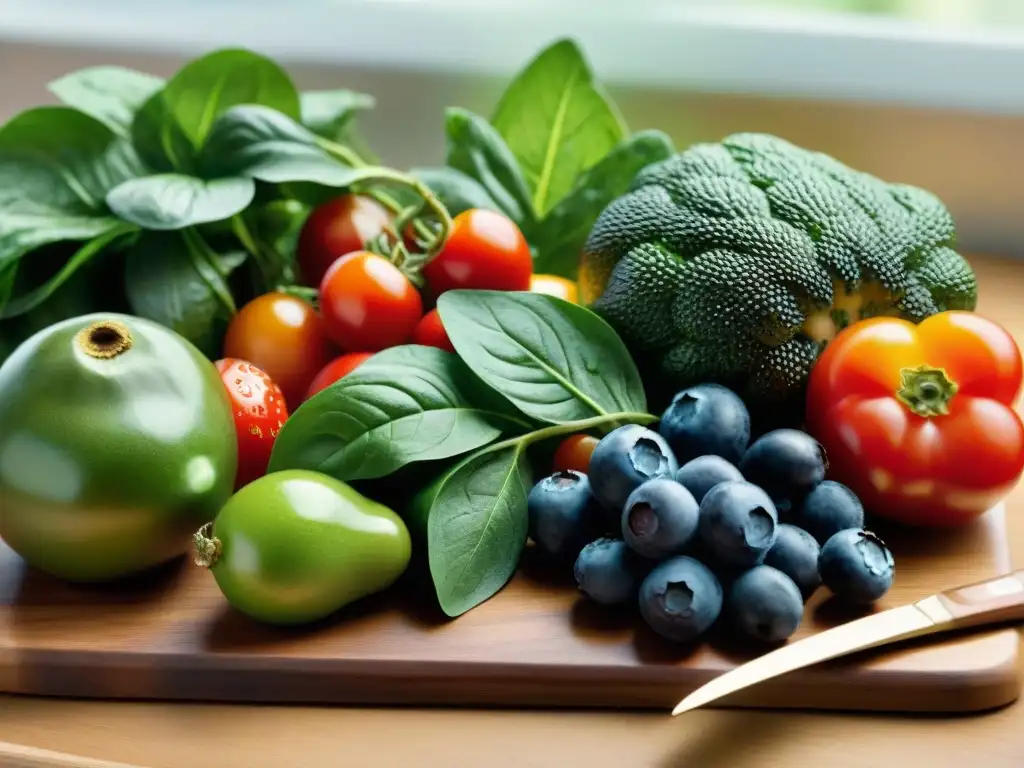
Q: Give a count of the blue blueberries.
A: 13